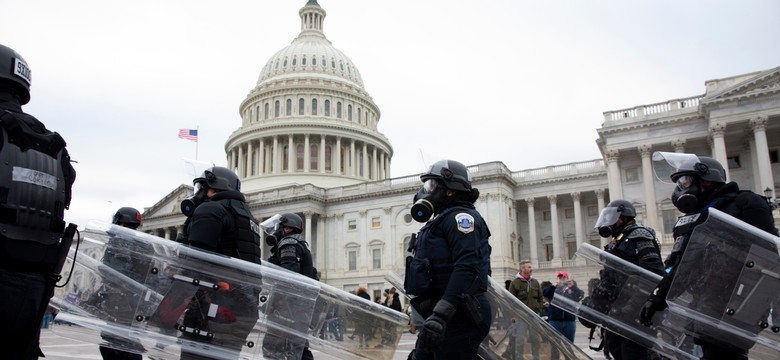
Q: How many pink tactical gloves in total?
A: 0